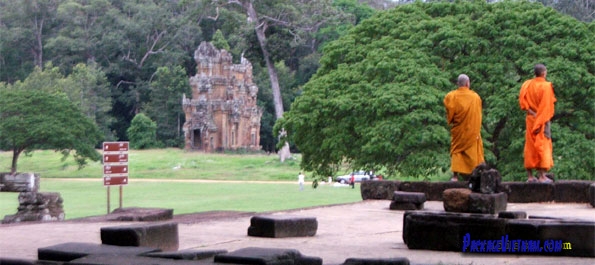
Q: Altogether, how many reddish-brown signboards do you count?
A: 4